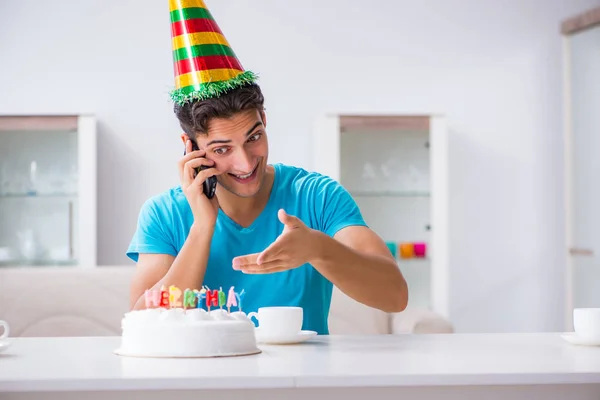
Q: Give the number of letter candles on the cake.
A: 9